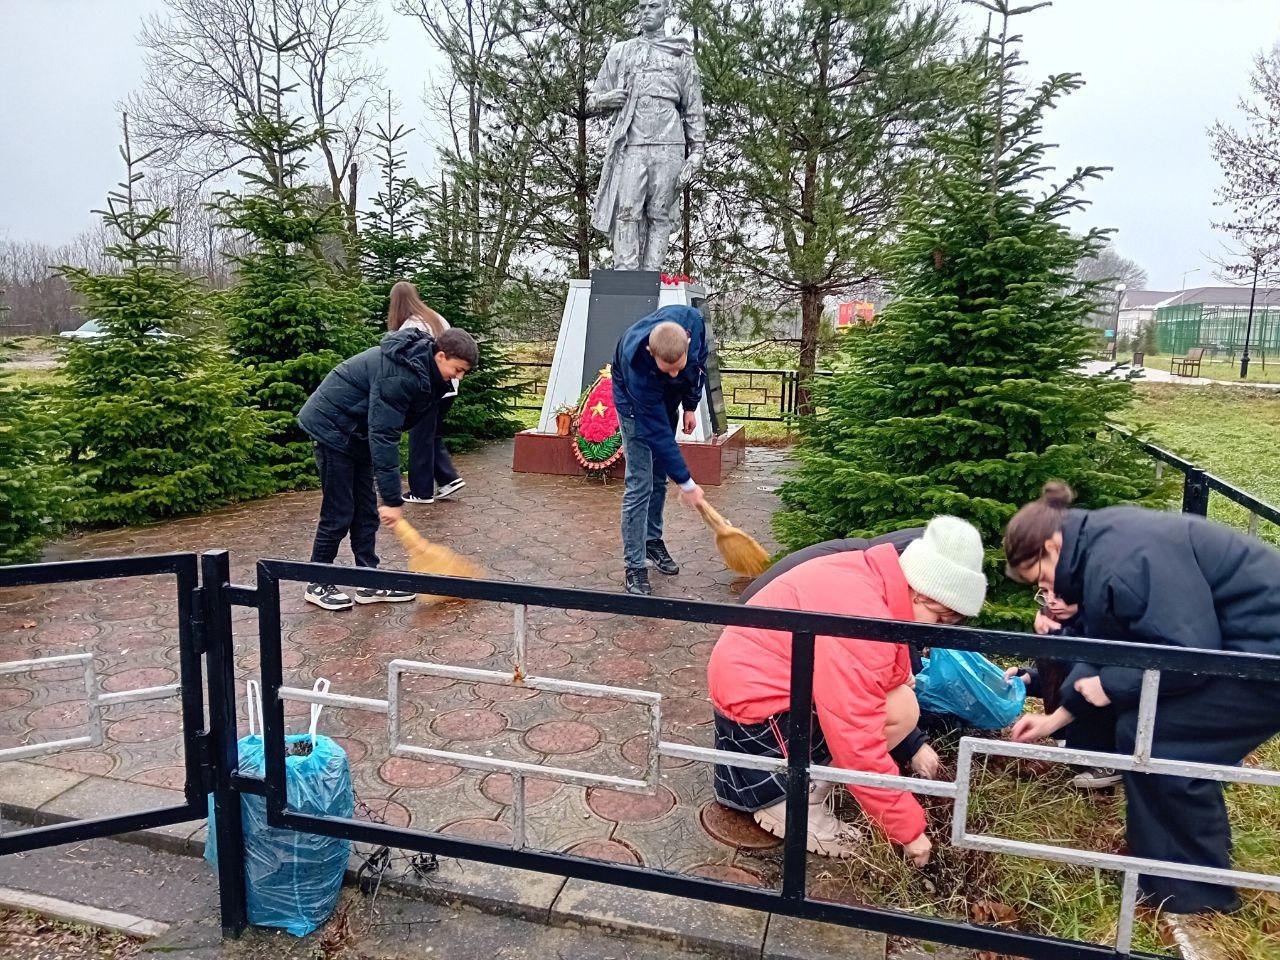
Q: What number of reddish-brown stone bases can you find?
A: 1